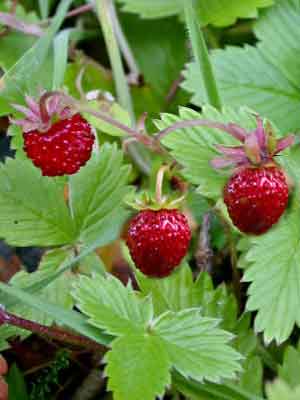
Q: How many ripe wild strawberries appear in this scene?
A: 3